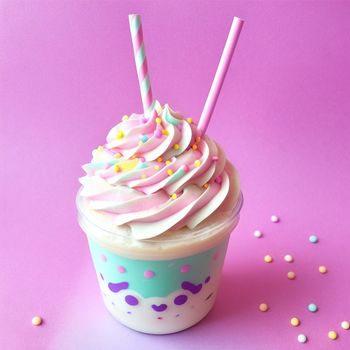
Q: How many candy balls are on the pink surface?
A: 14